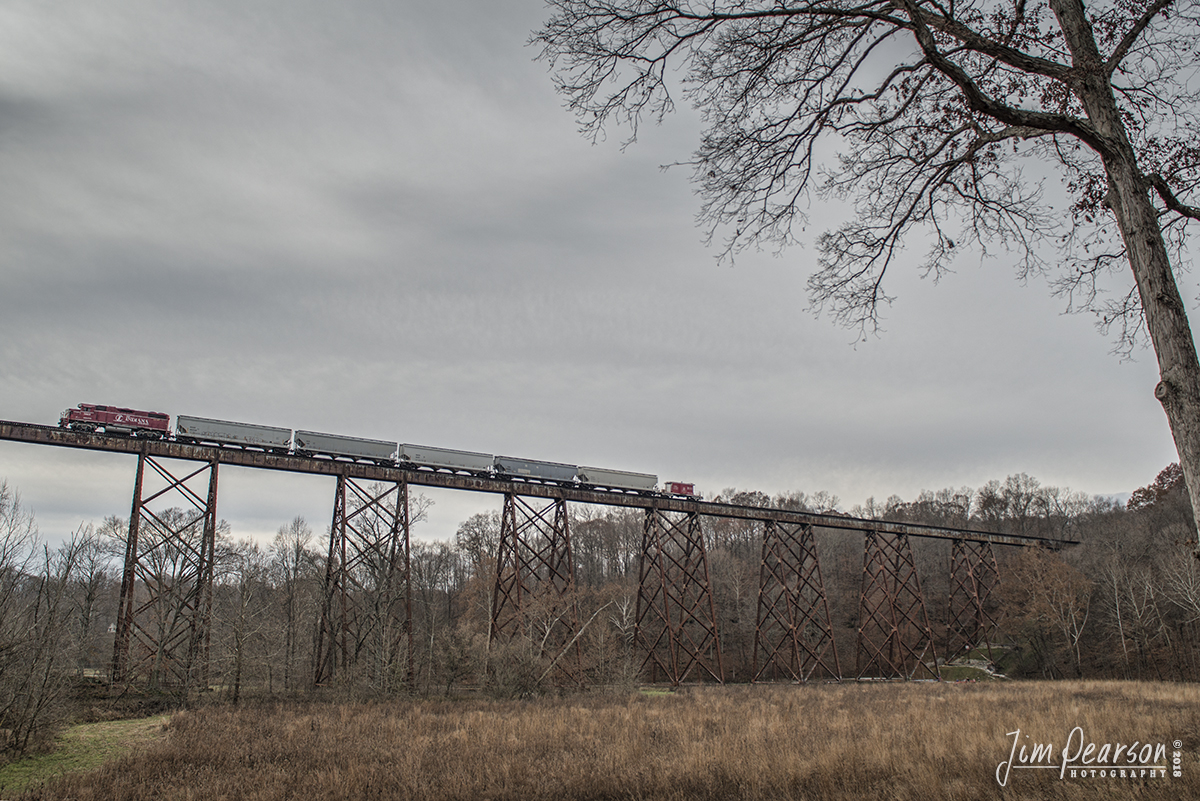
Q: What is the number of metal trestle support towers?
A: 7